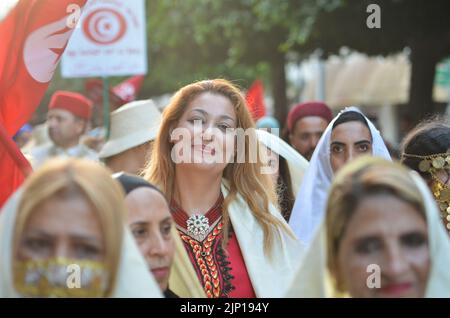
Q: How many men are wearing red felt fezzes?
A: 2